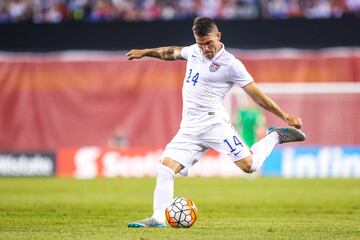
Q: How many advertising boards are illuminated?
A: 3